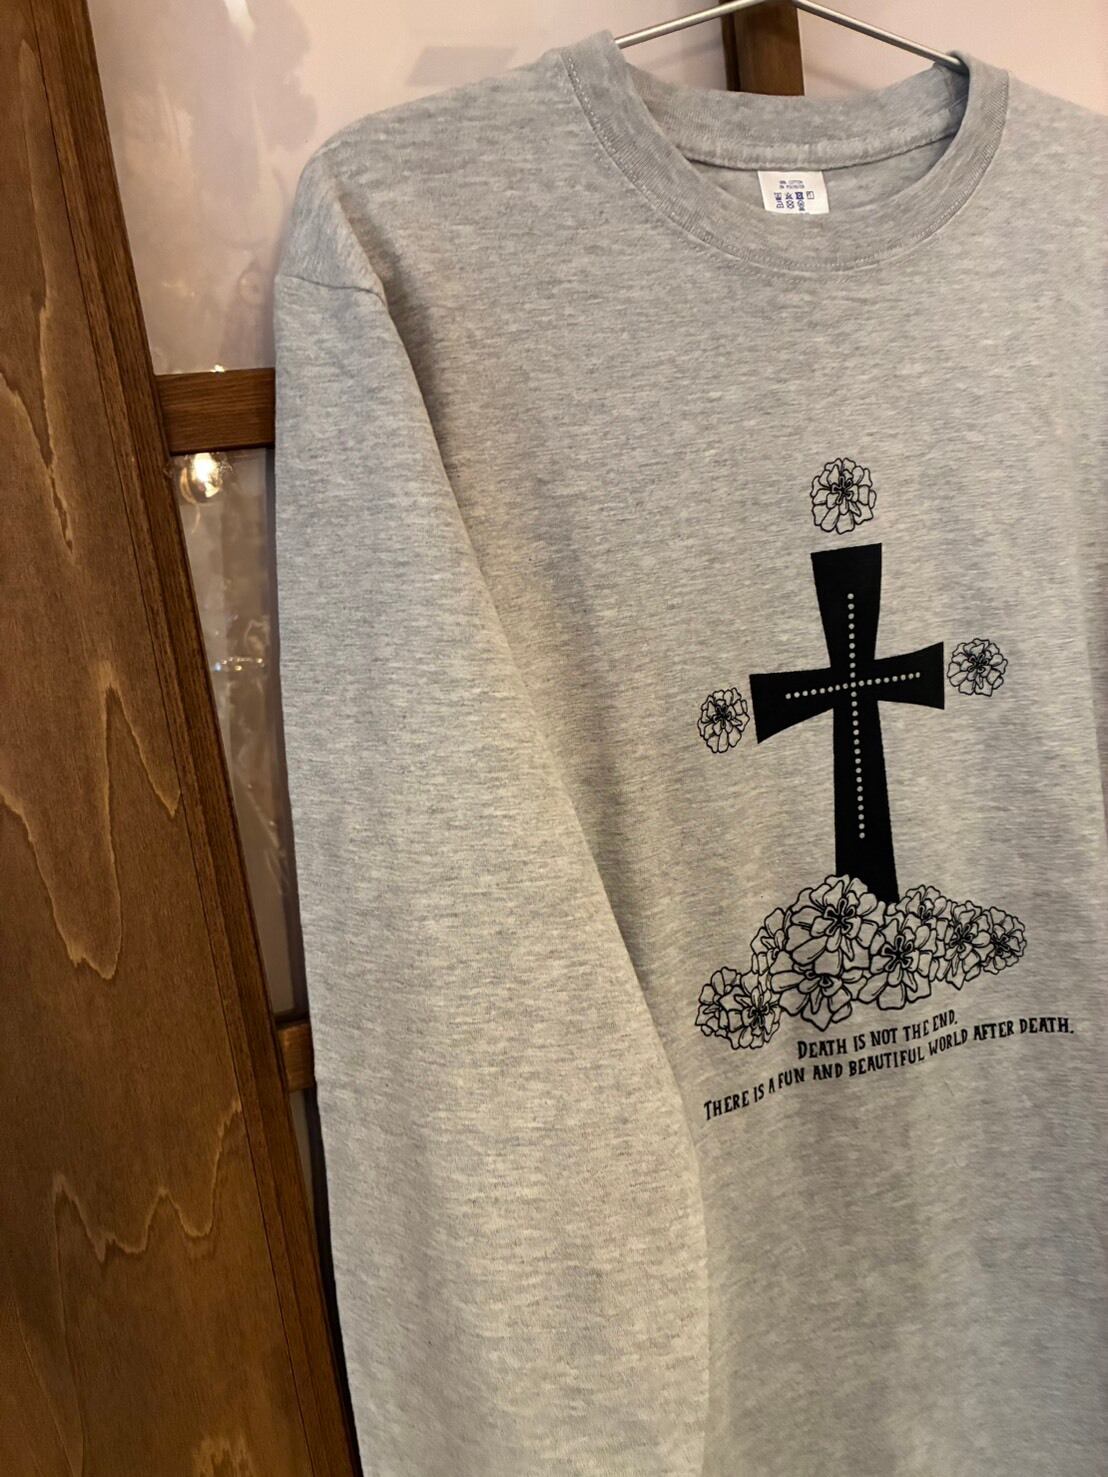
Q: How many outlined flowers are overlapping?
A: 9